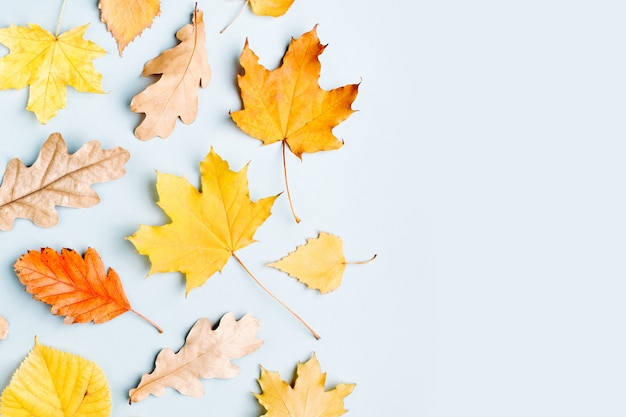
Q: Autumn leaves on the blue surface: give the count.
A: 13